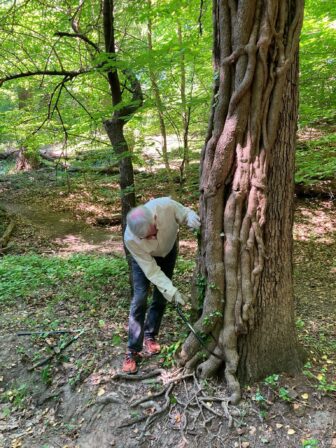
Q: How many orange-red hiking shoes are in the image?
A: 2